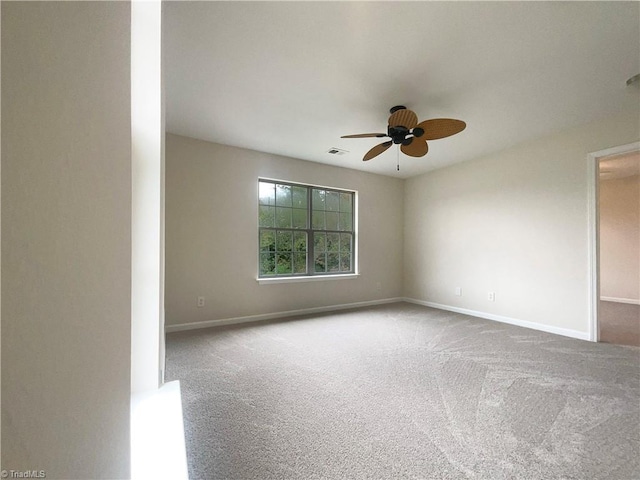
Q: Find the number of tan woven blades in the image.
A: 5